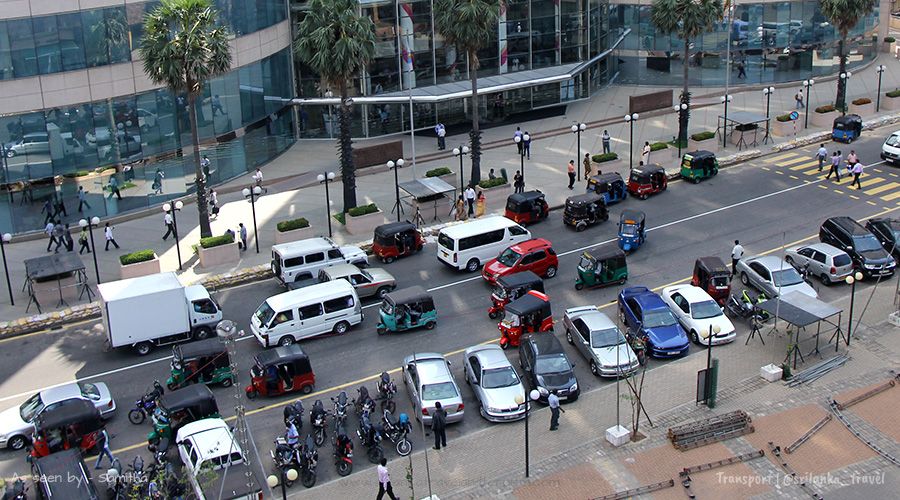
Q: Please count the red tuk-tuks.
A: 8